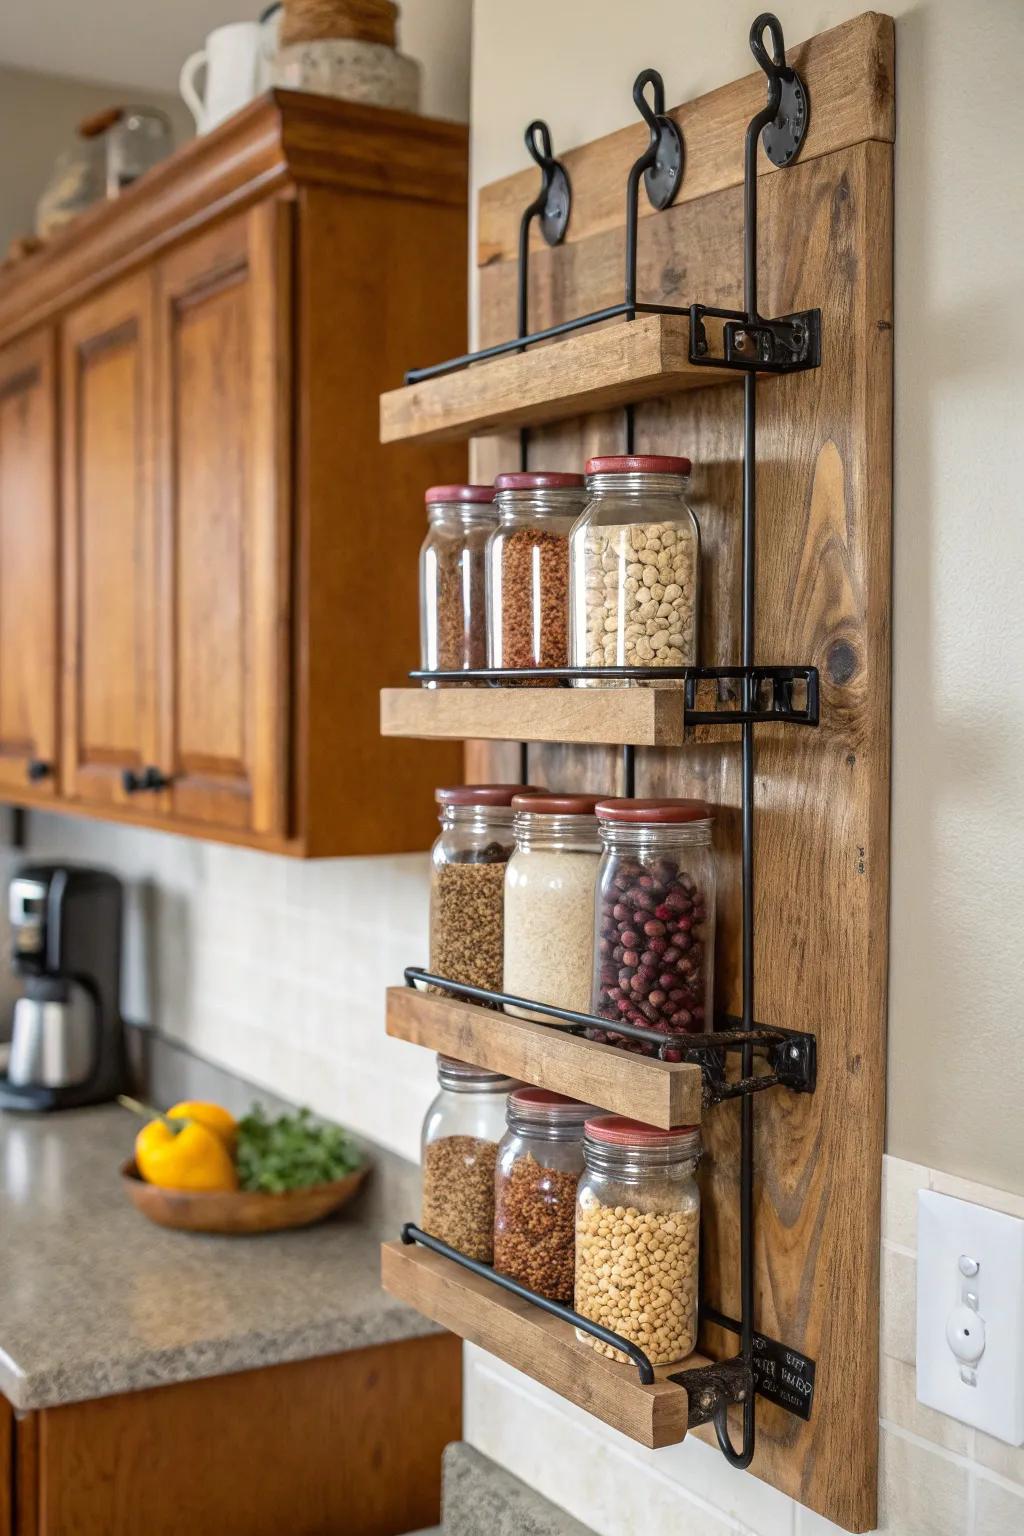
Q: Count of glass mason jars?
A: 9